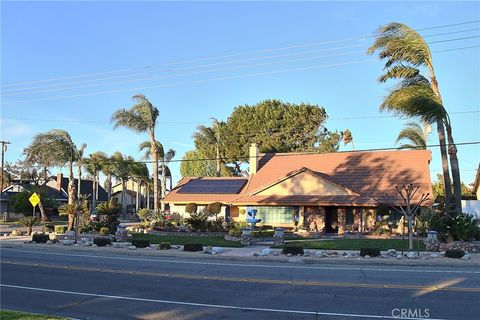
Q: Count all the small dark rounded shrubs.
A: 7